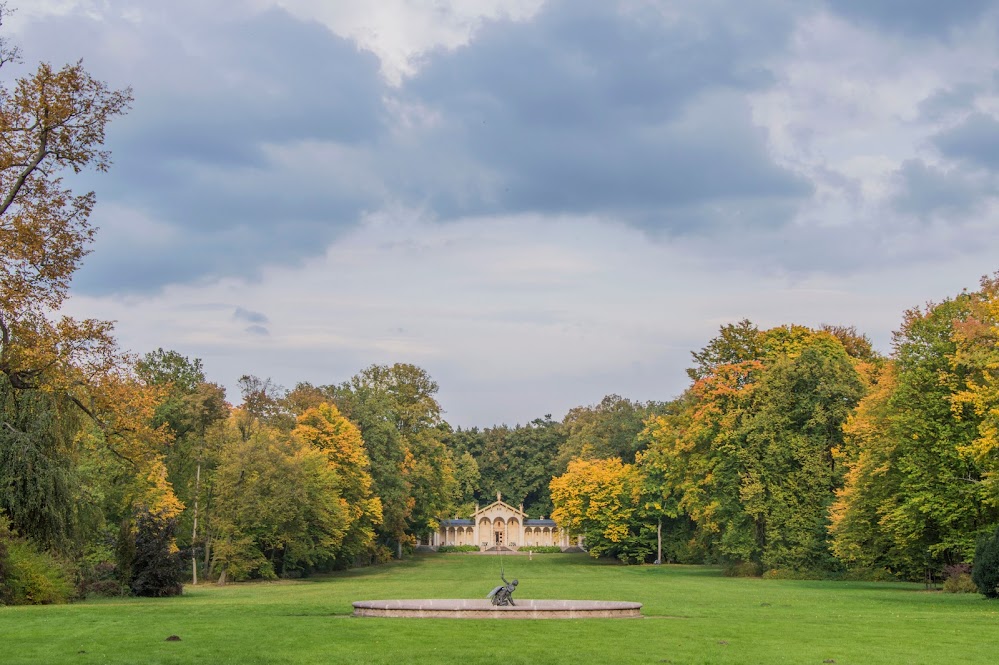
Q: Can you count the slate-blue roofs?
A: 2